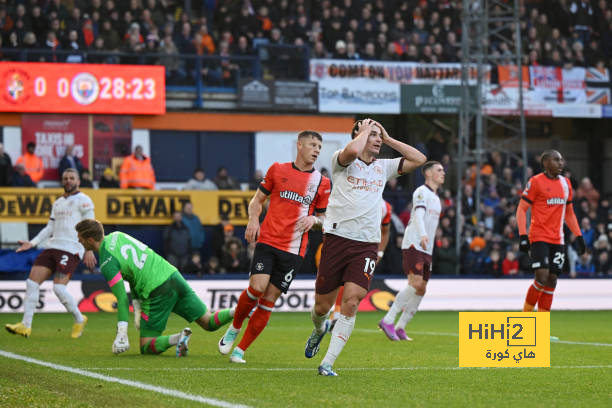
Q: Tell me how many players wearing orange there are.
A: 3